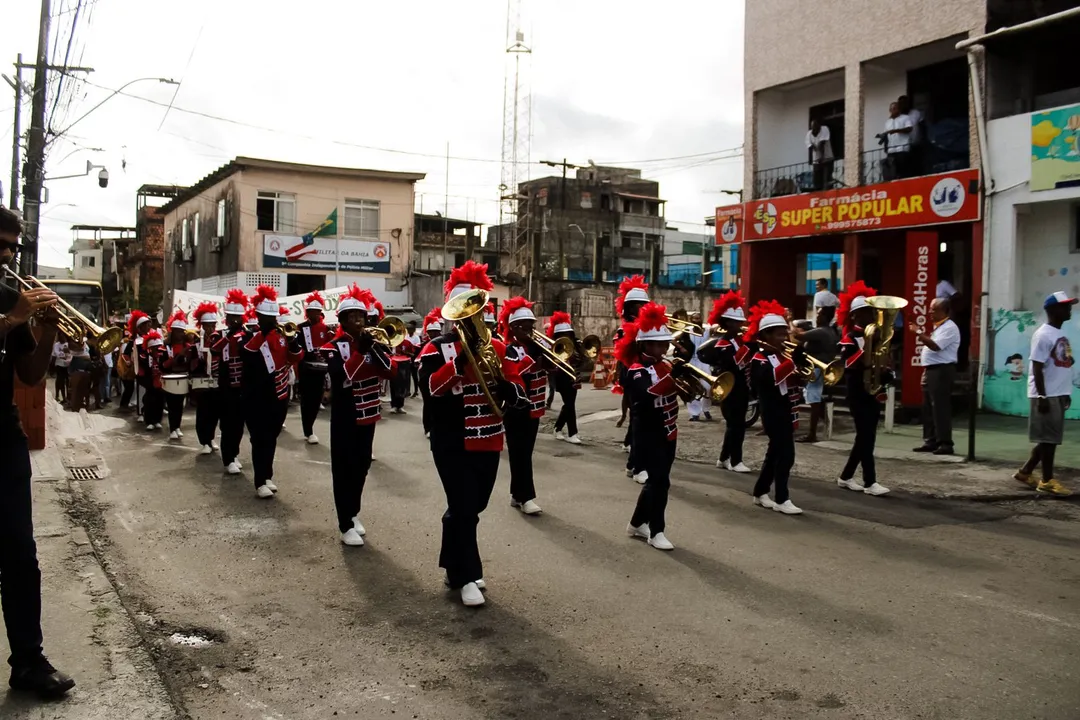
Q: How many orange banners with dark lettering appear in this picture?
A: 0